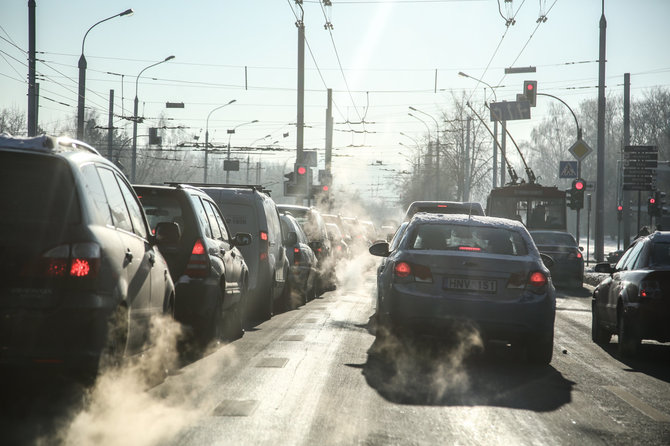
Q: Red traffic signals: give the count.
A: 6